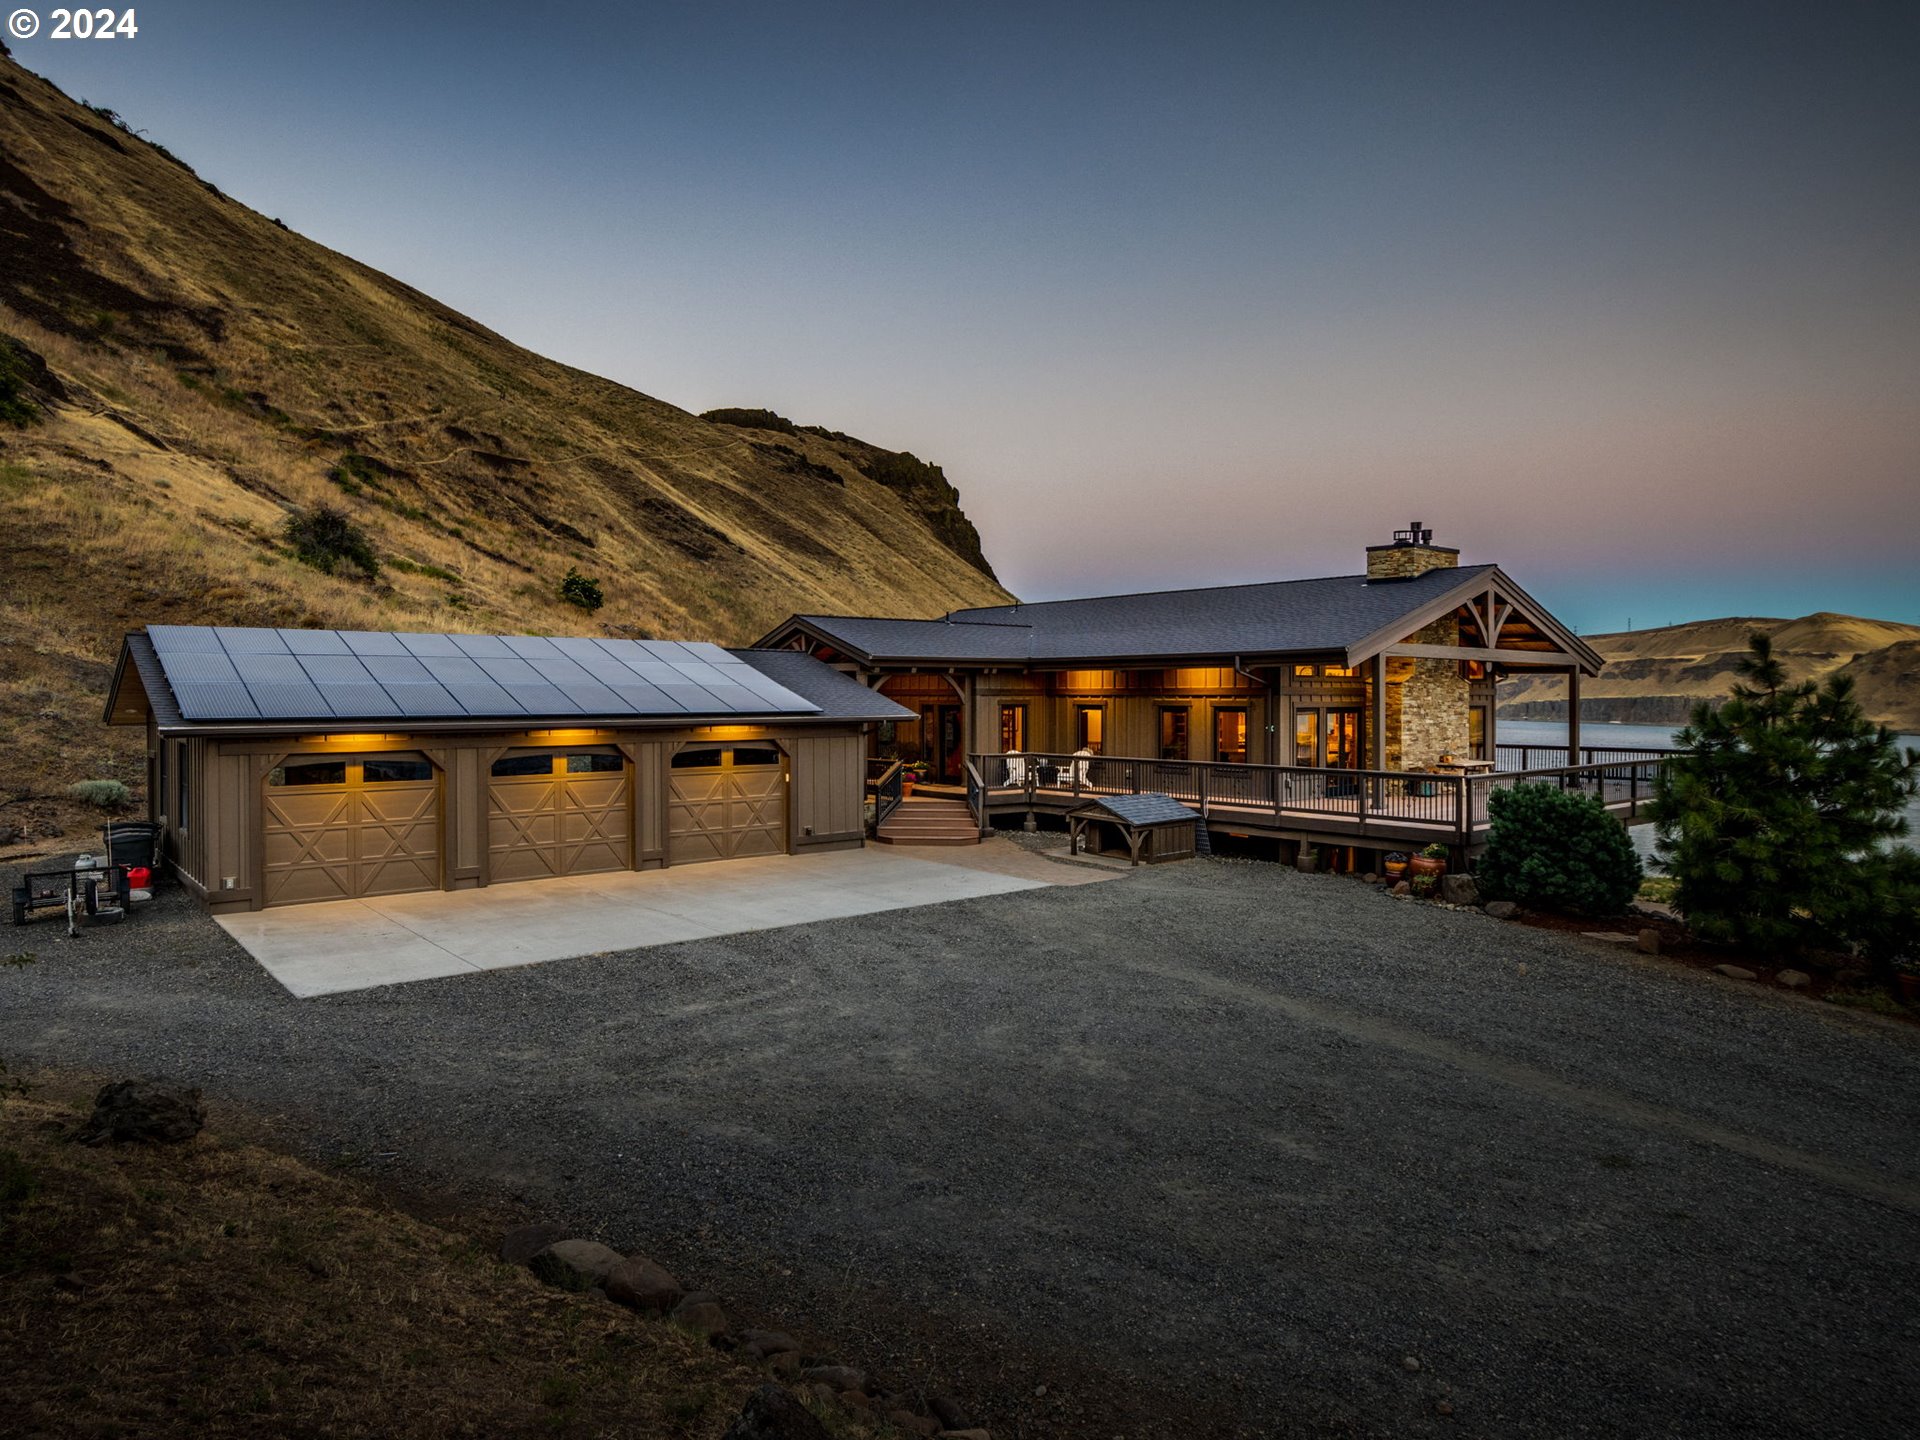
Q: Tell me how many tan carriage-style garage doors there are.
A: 3